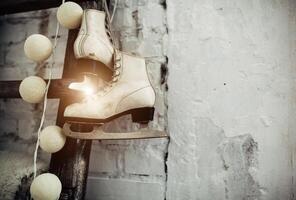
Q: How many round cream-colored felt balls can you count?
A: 5